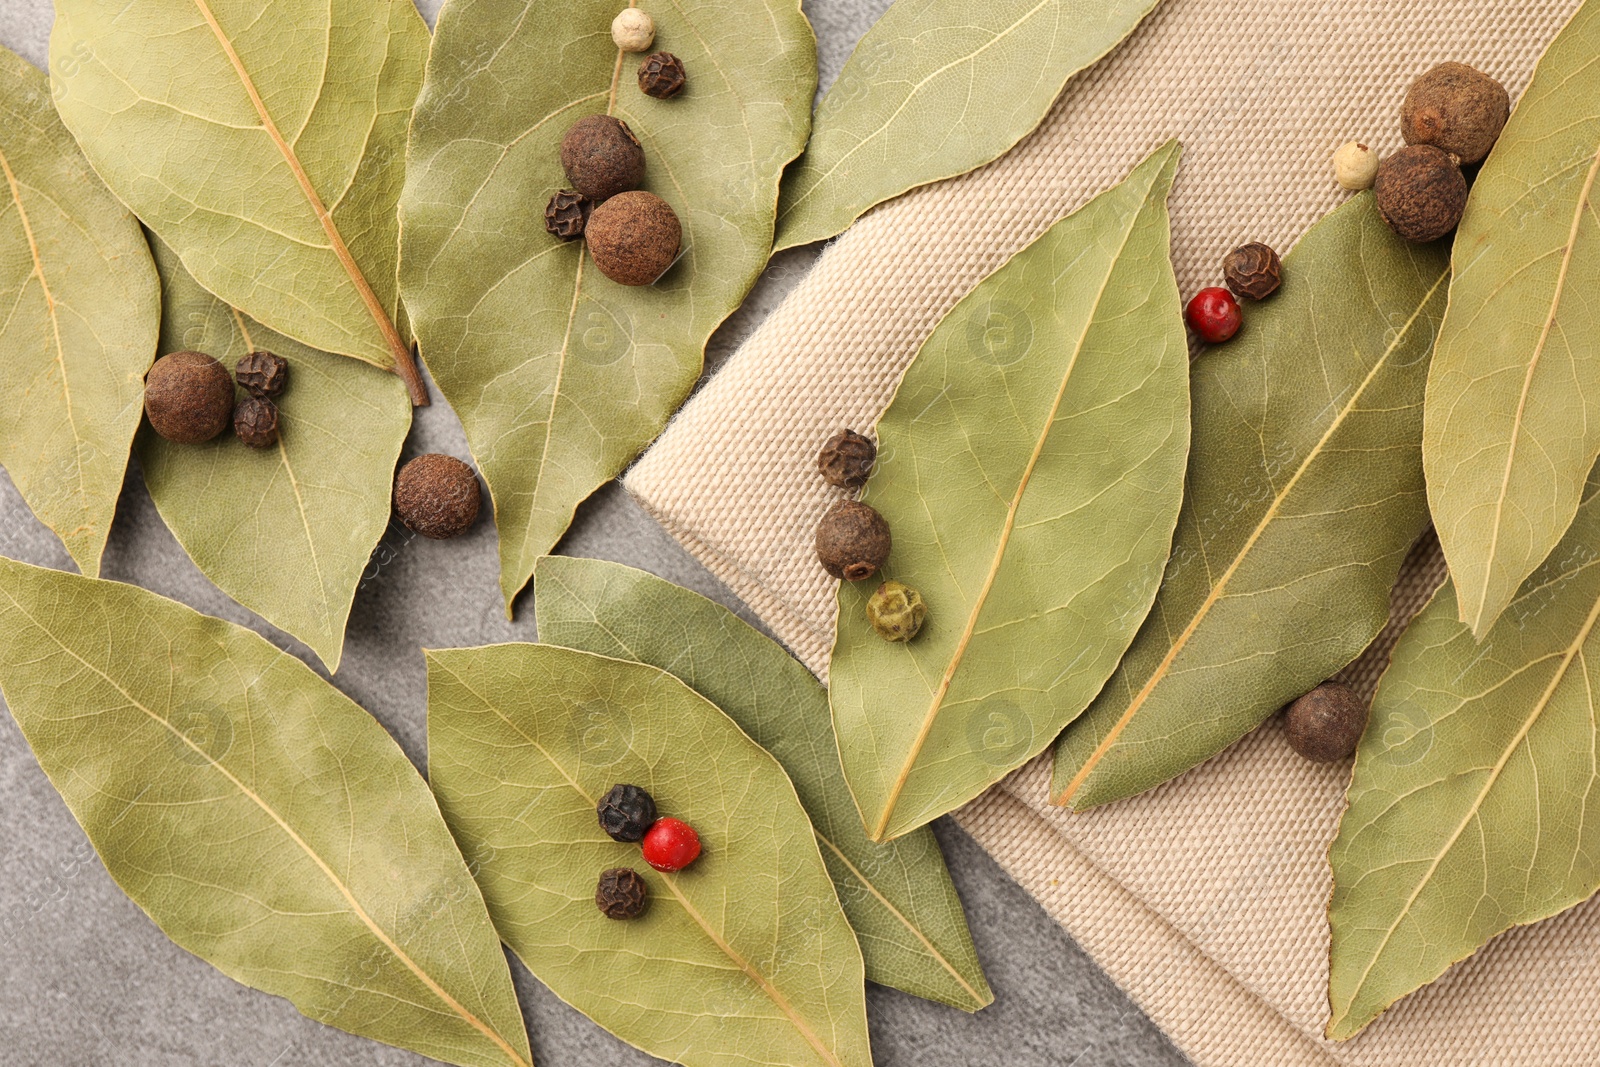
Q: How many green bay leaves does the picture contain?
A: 12